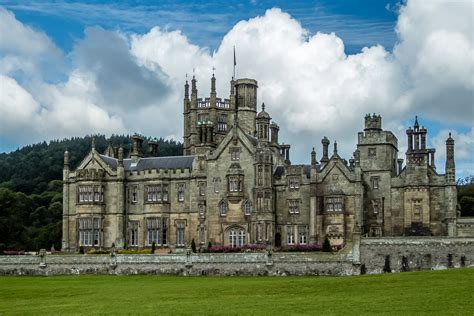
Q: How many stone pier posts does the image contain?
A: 5